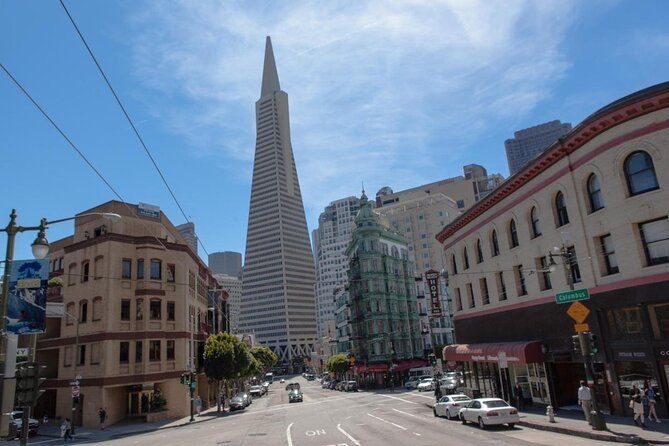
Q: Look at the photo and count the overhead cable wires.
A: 2